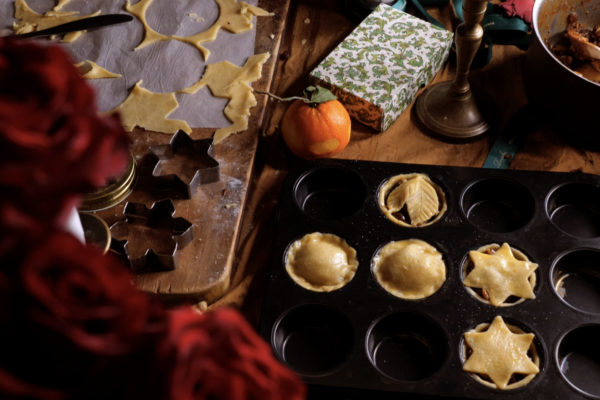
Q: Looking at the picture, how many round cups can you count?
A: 12